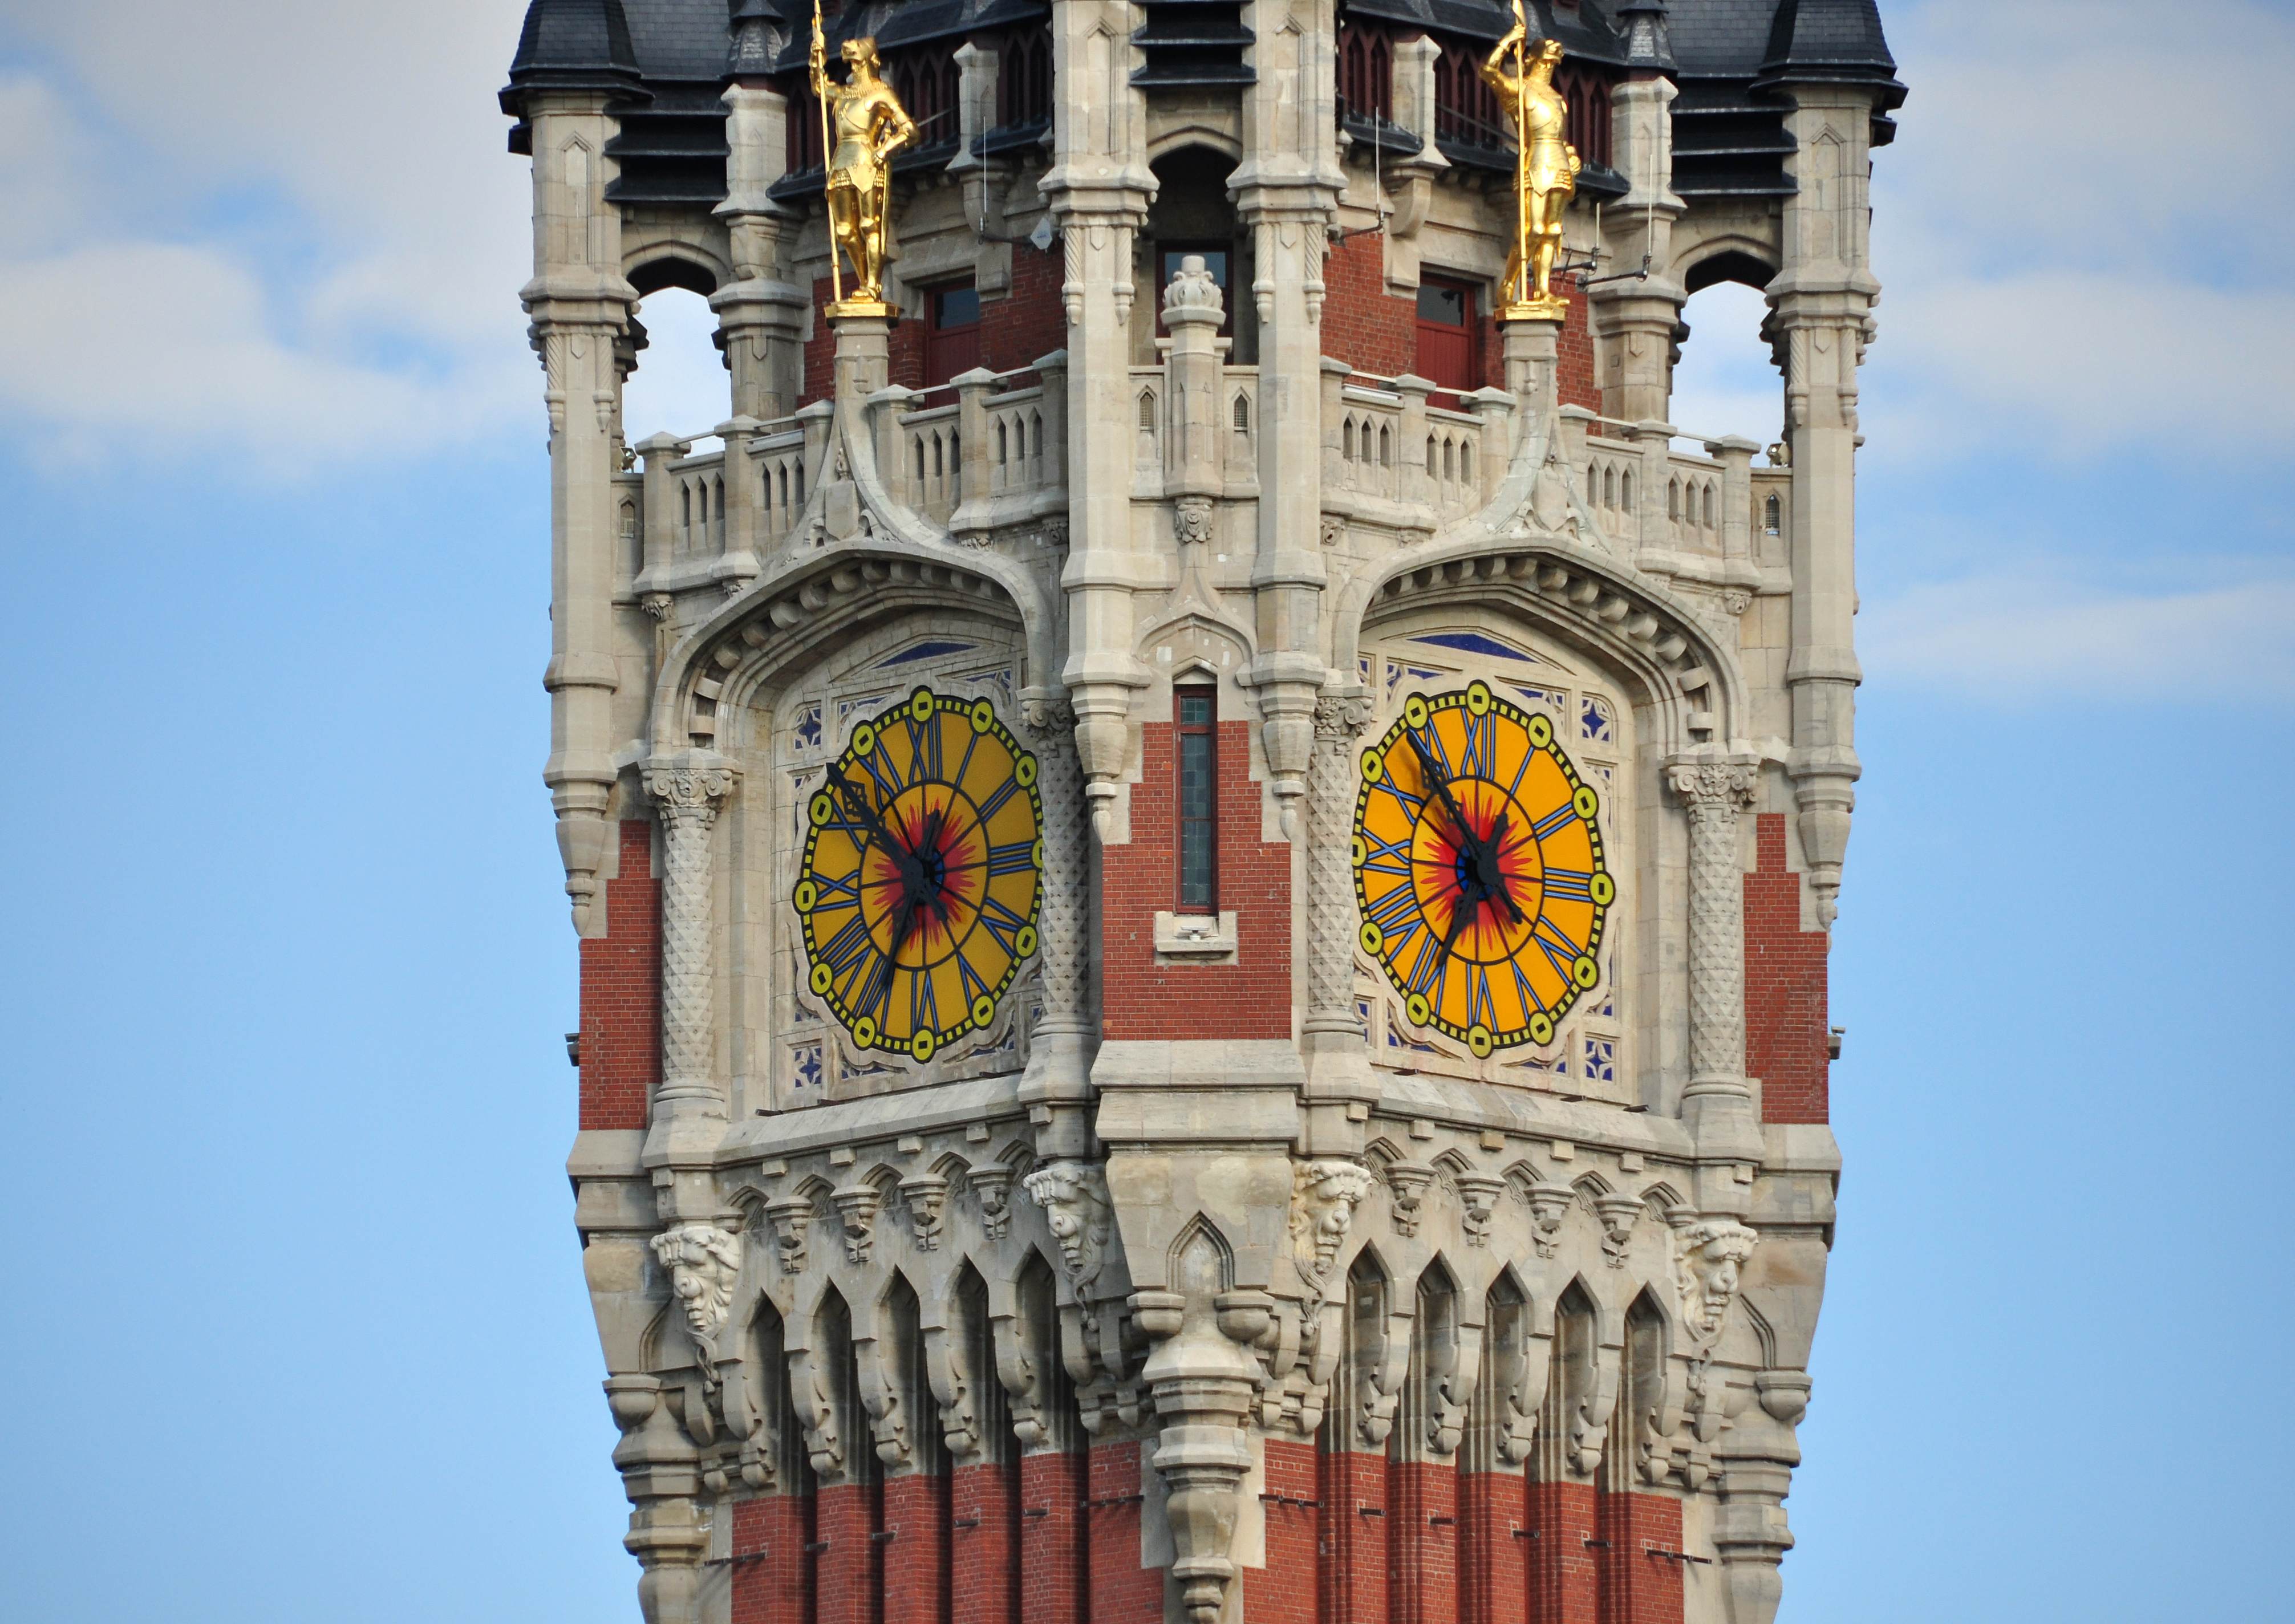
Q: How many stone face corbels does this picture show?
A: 4